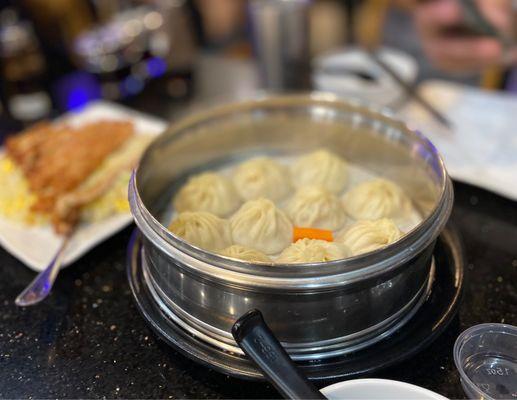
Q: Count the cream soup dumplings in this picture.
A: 10